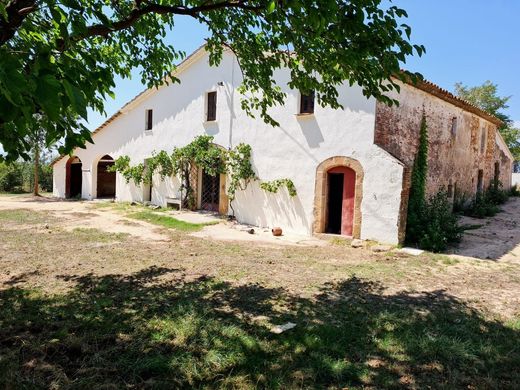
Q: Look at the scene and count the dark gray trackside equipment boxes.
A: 0